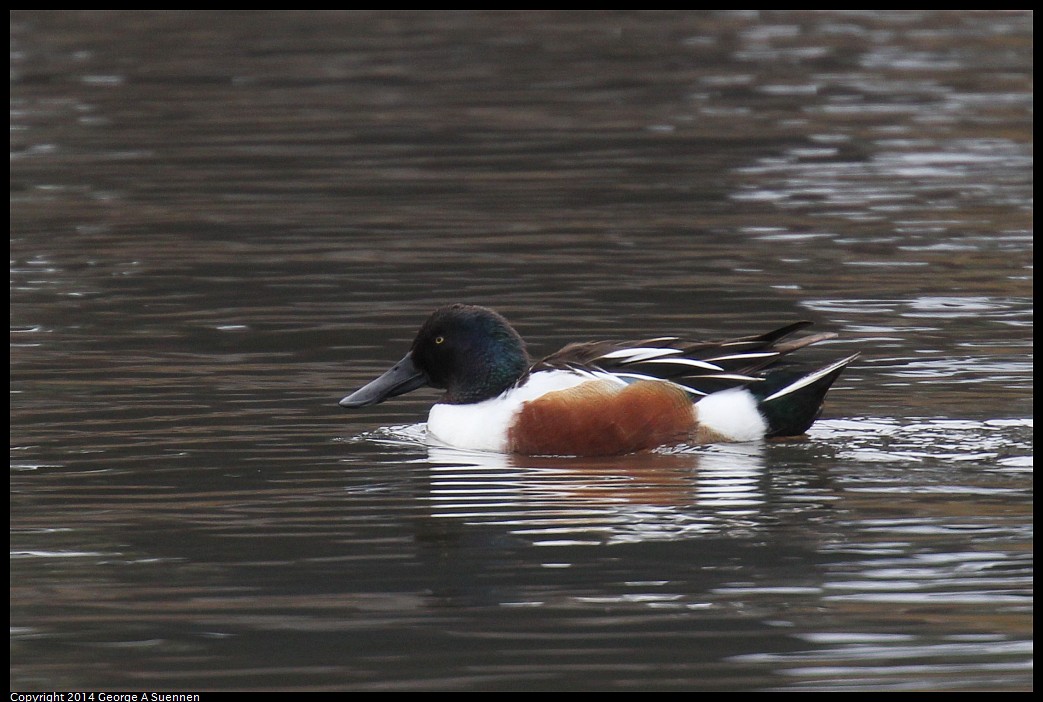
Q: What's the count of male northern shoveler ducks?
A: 1